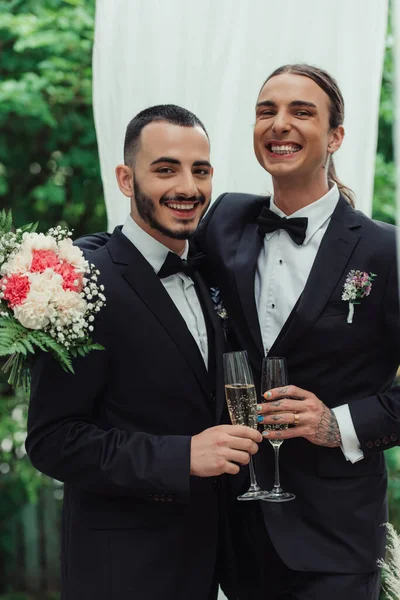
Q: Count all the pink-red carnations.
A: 3